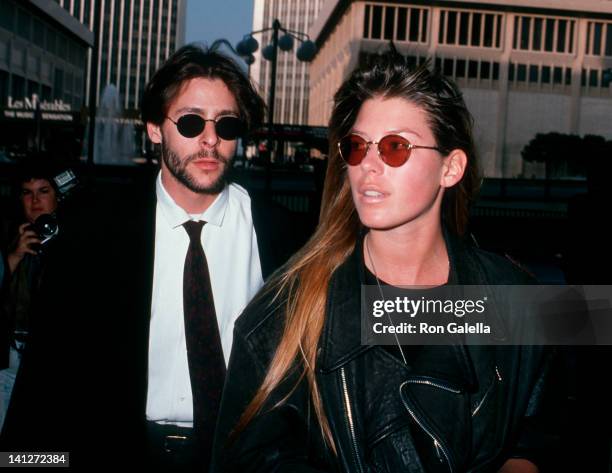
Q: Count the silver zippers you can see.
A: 3